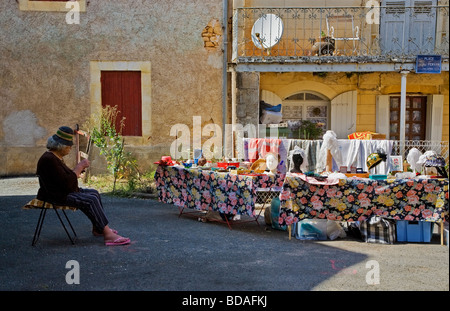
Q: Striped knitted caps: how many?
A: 1